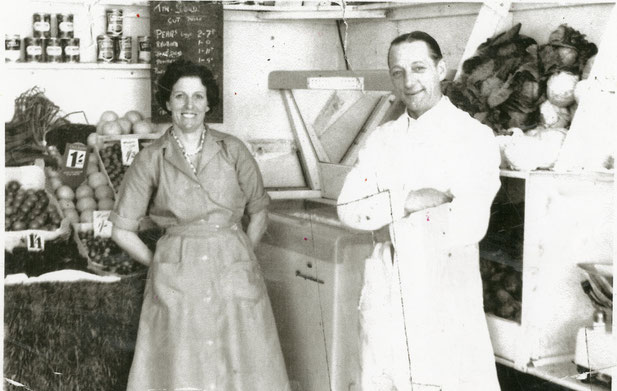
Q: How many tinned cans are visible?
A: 10